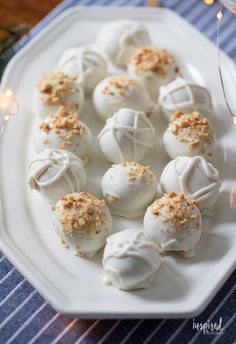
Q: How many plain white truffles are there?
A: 7